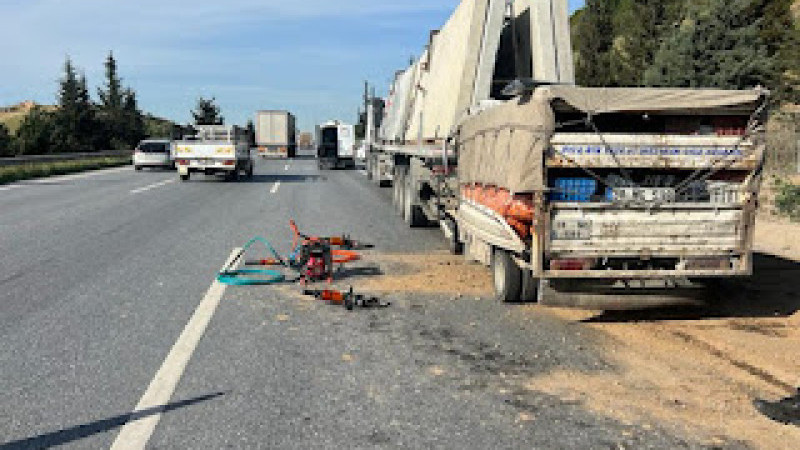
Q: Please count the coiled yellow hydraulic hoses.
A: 0